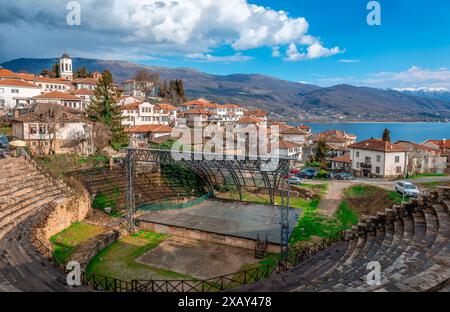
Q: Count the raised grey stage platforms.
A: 1